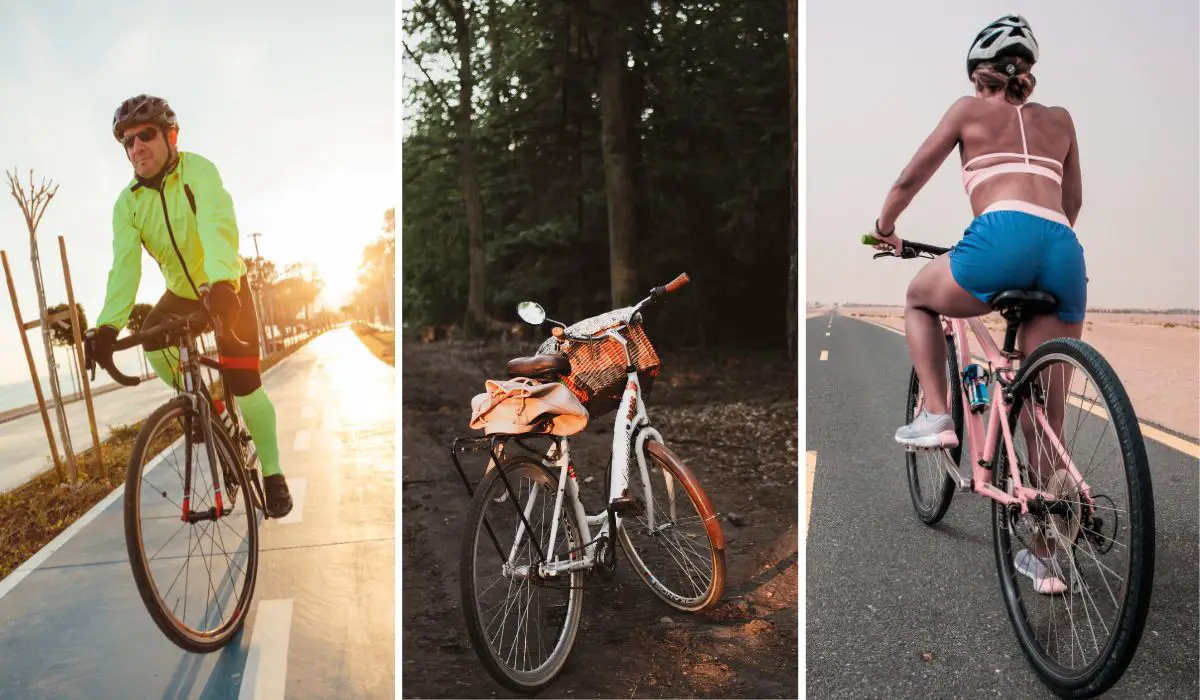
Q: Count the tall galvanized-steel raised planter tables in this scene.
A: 0